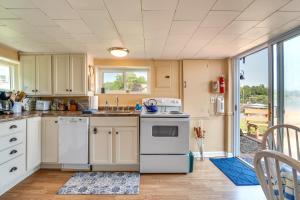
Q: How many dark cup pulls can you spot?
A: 4